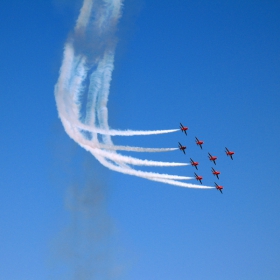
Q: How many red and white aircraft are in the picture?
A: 9